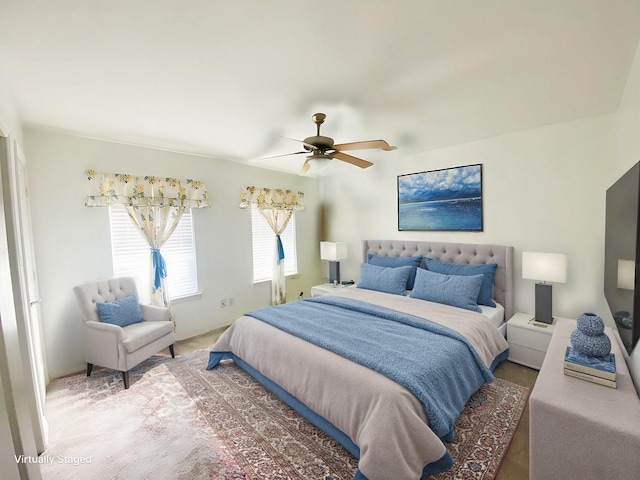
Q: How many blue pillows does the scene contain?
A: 5